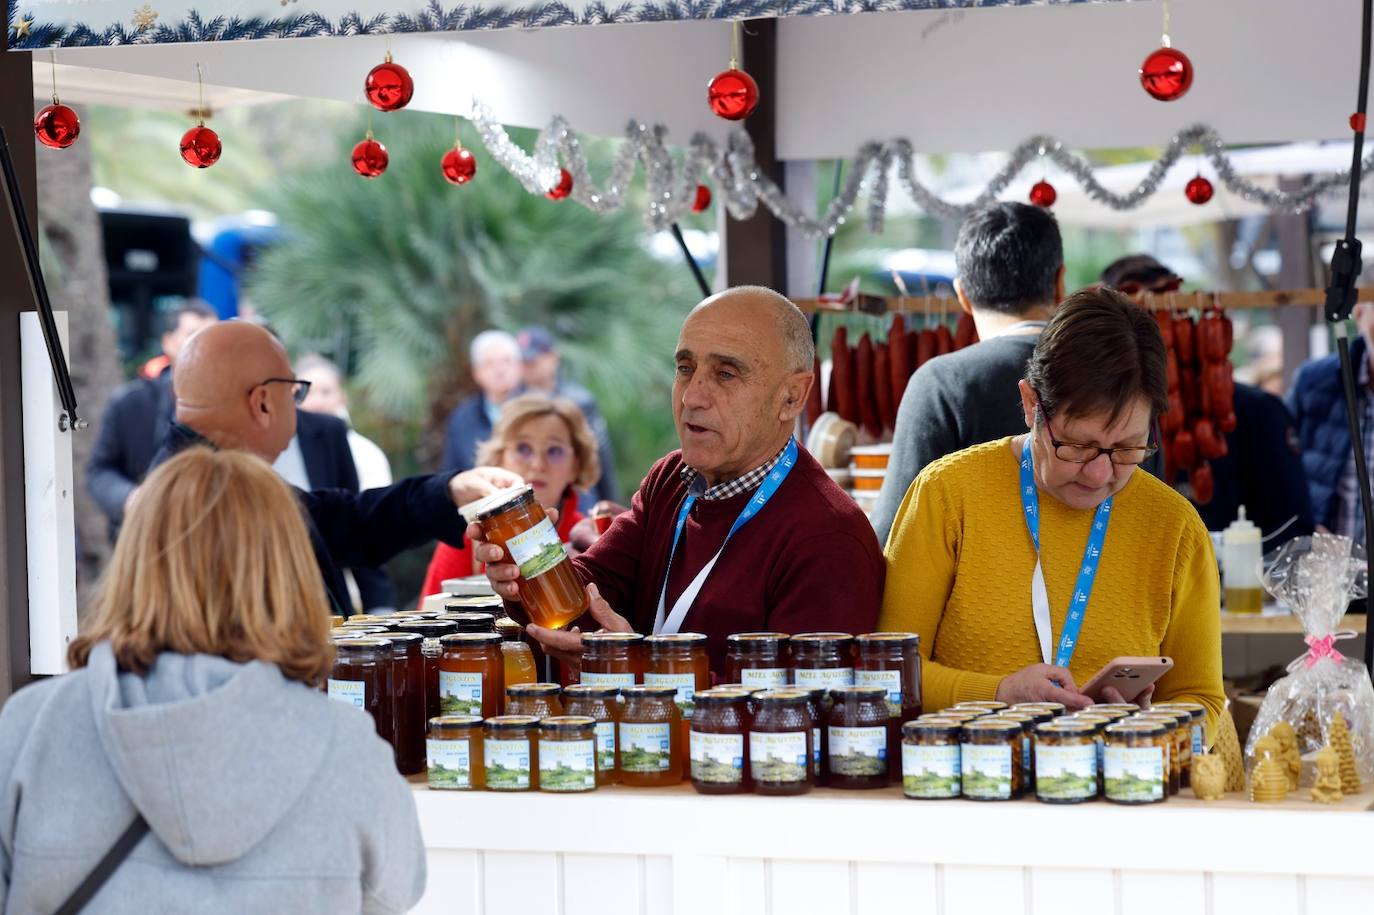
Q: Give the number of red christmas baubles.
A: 11